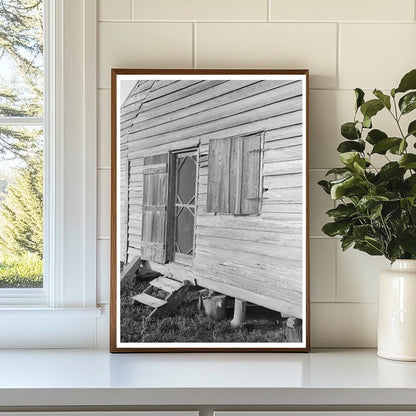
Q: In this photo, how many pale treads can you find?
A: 2